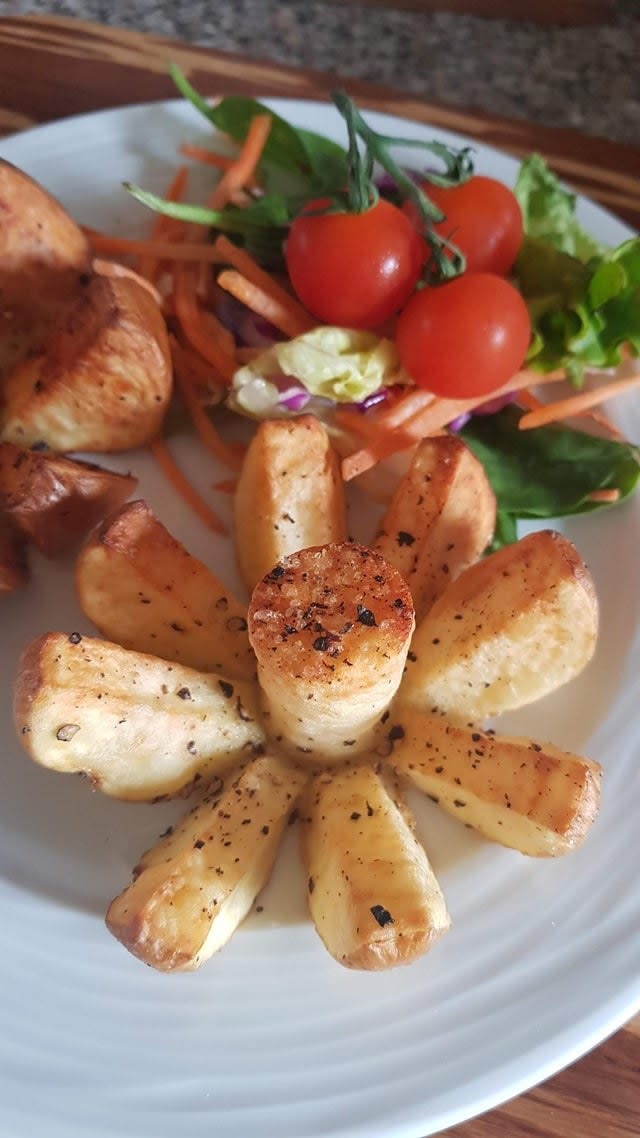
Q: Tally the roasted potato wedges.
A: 8